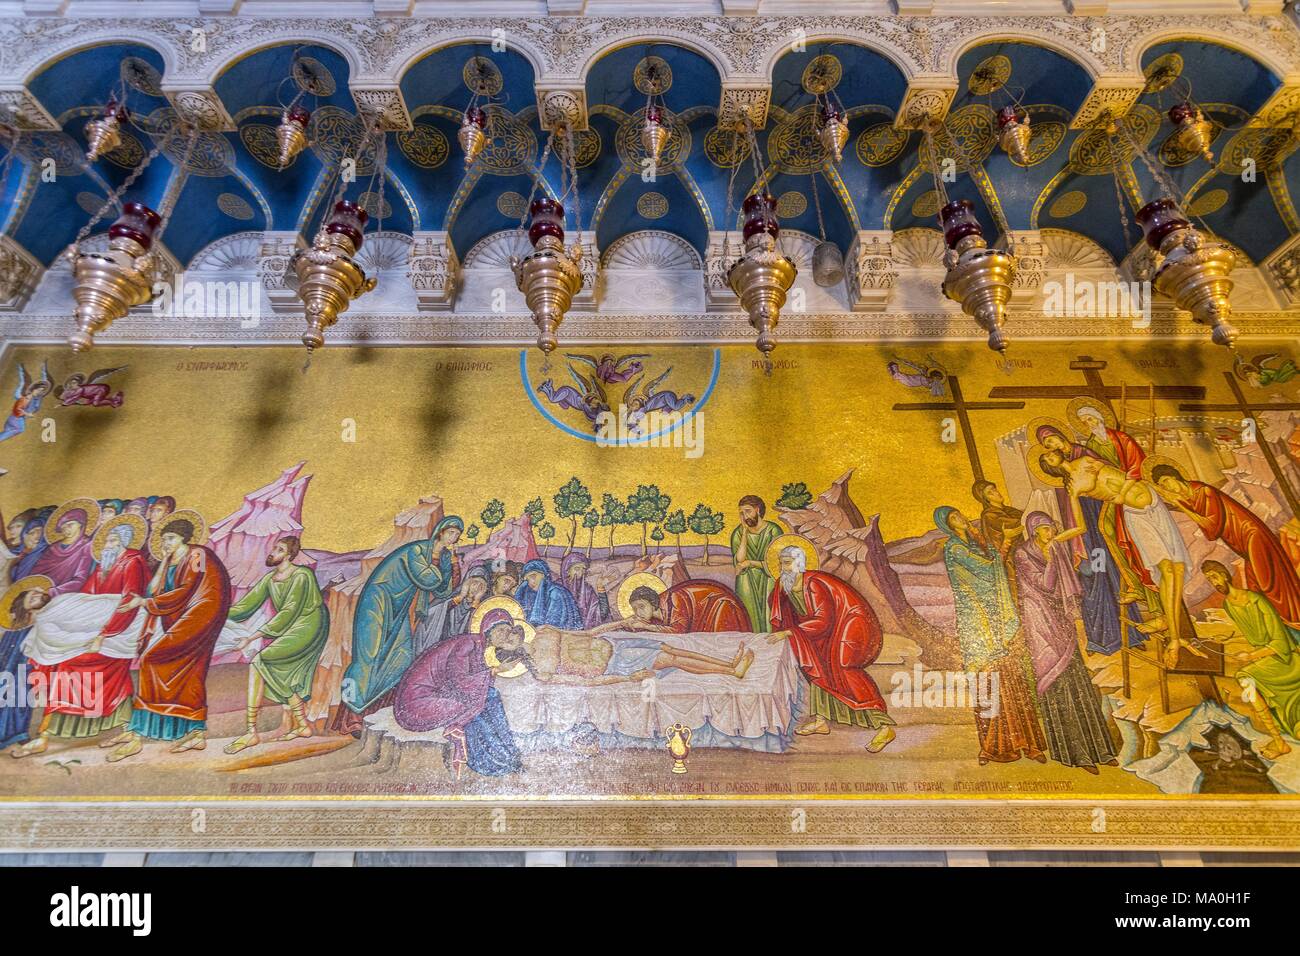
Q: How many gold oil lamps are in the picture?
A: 13